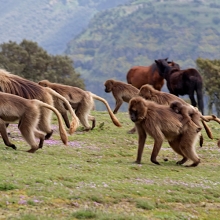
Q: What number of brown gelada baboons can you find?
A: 7